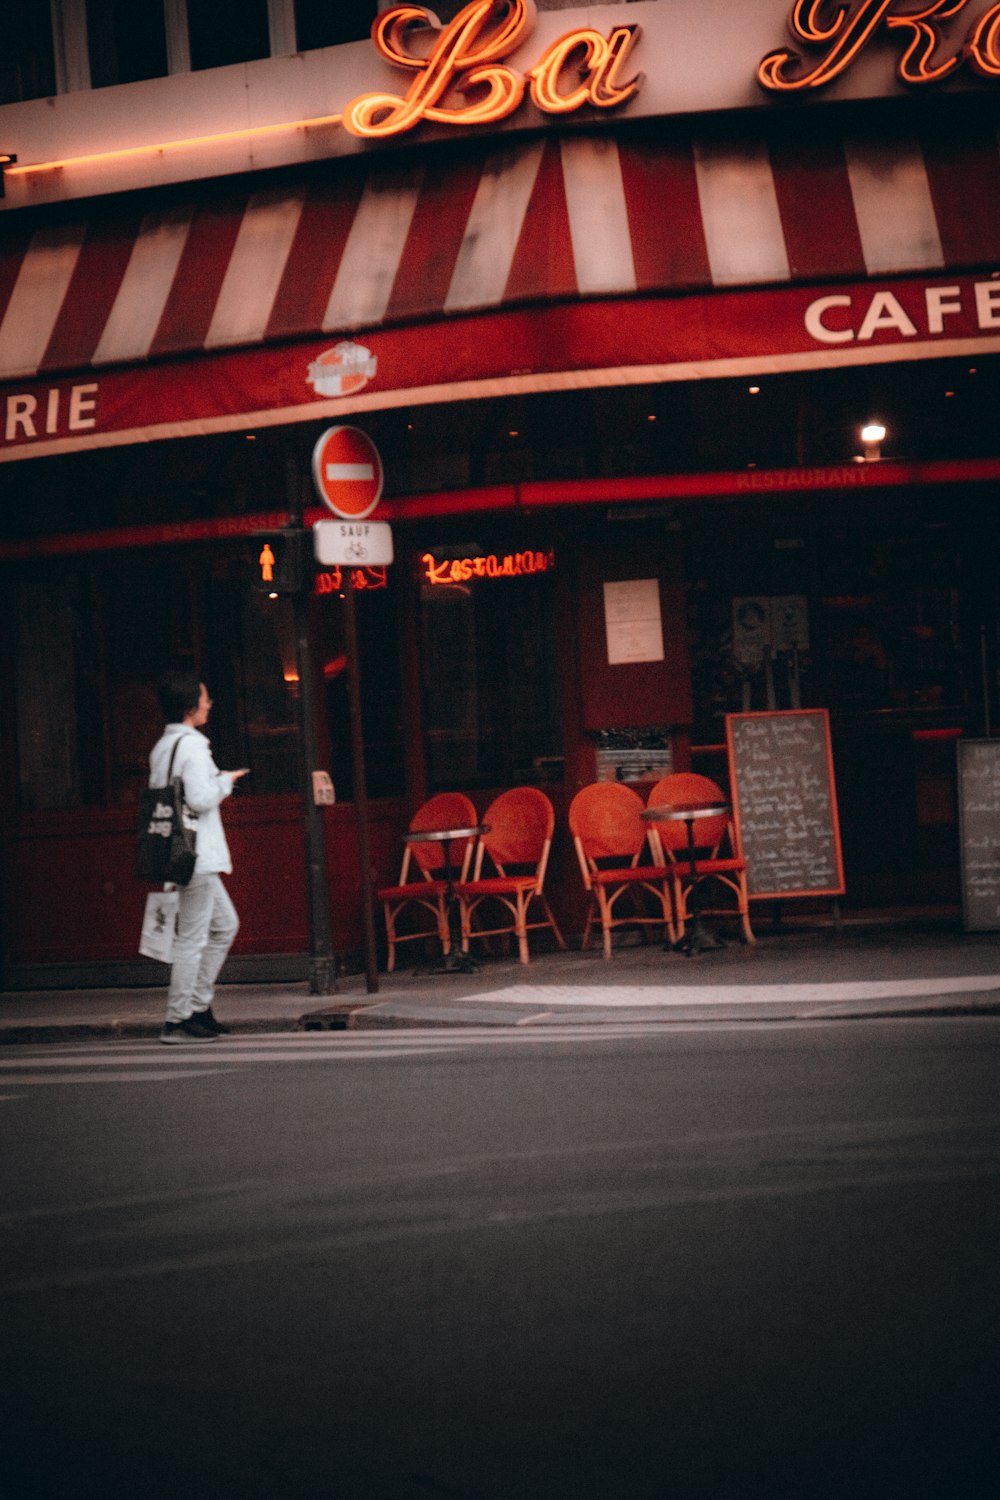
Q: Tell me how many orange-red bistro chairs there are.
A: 4